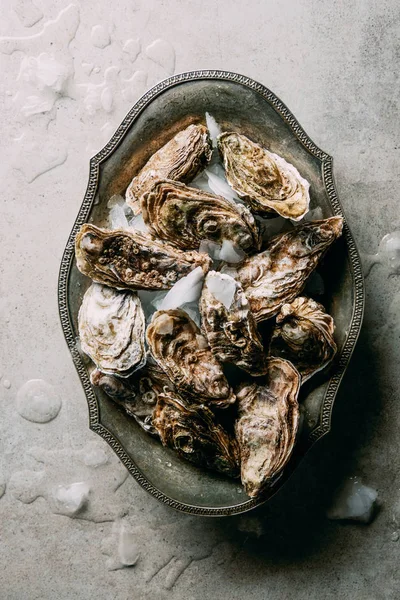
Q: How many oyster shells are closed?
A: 12